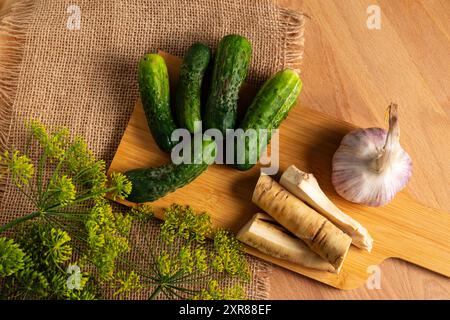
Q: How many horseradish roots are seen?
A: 3